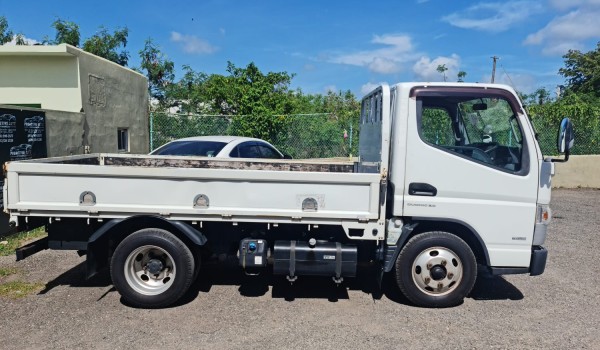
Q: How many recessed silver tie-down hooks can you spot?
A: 3